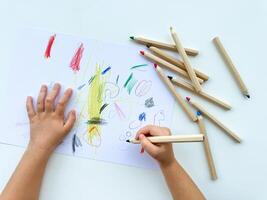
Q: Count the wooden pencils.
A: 10